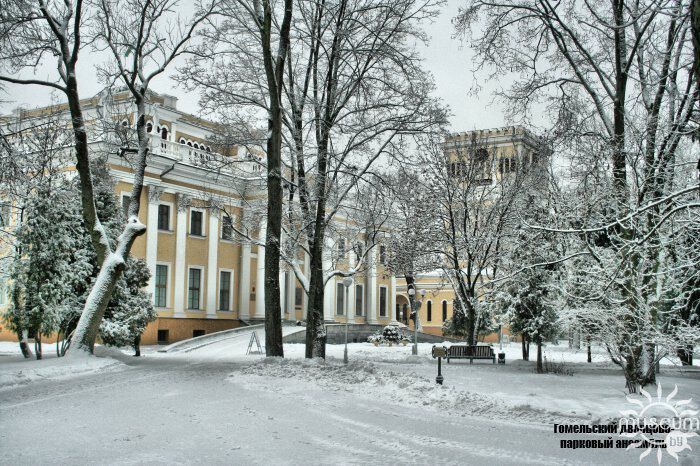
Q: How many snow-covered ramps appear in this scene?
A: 1